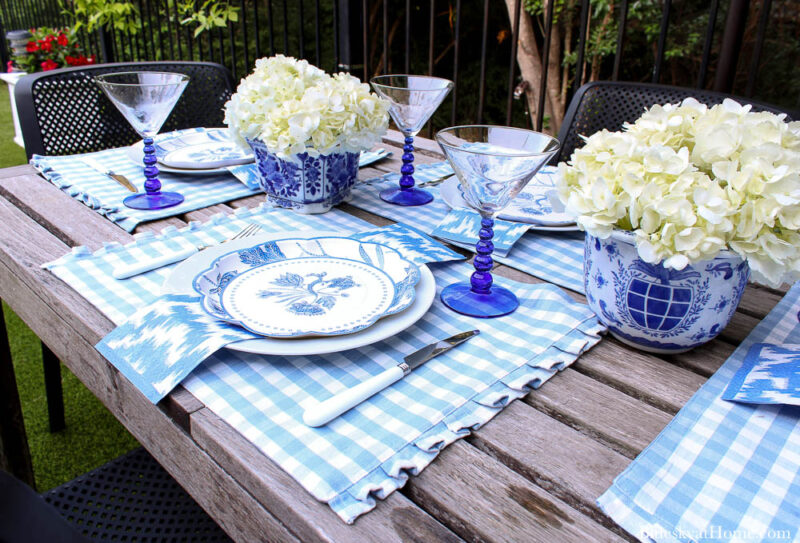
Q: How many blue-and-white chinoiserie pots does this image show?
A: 2